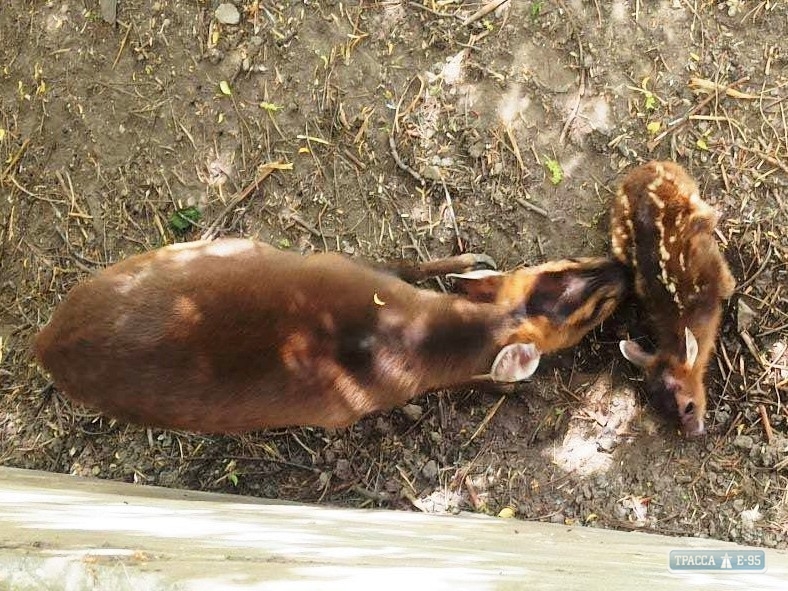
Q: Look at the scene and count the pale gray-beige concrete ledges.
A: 1